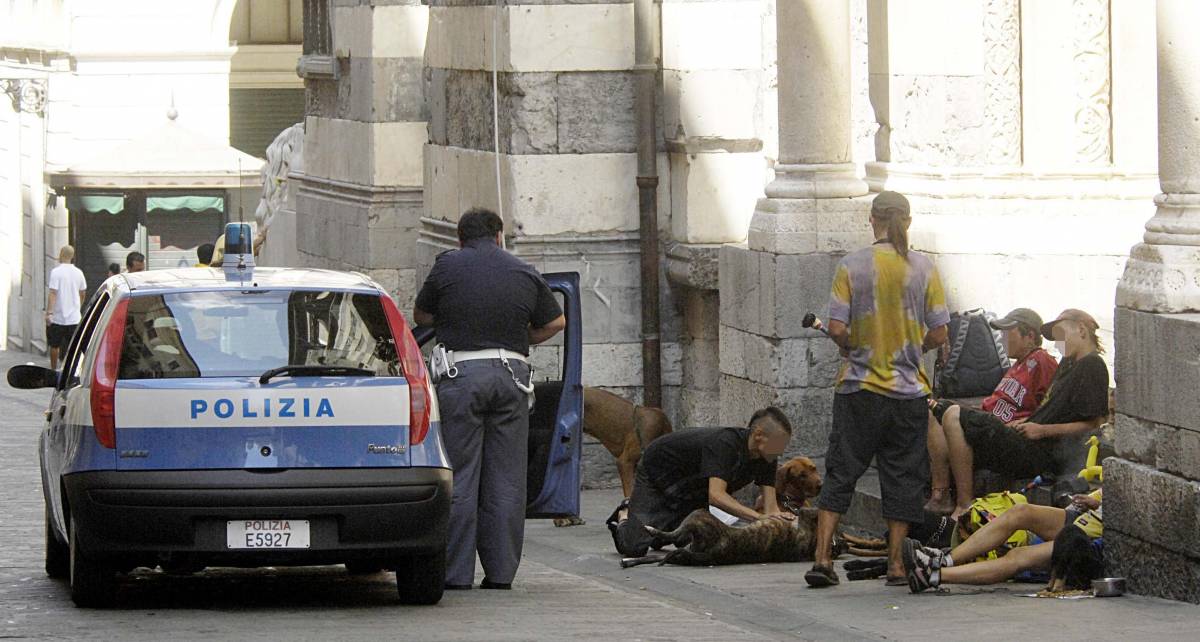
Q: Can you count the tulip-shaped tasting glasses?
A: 0